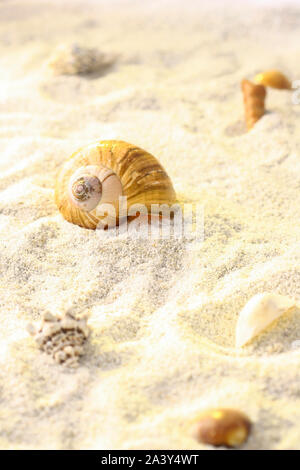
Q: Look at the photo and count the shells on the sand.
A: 7